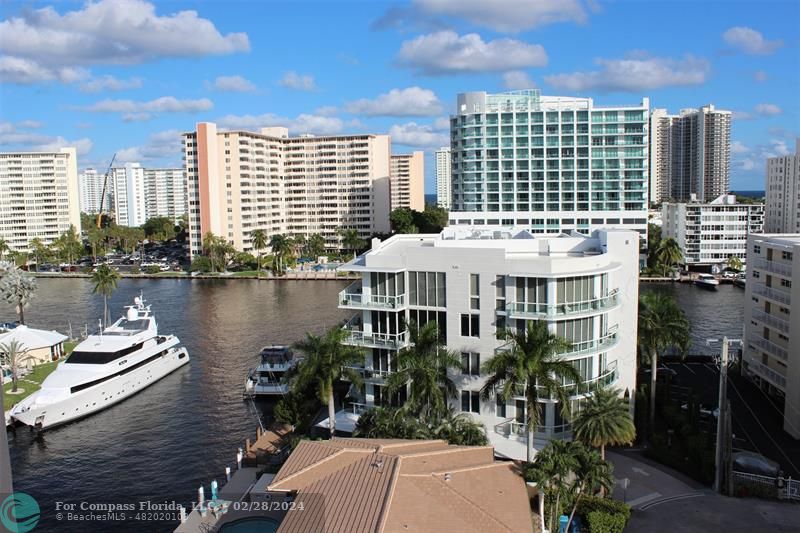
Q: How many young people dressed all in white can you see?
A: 0